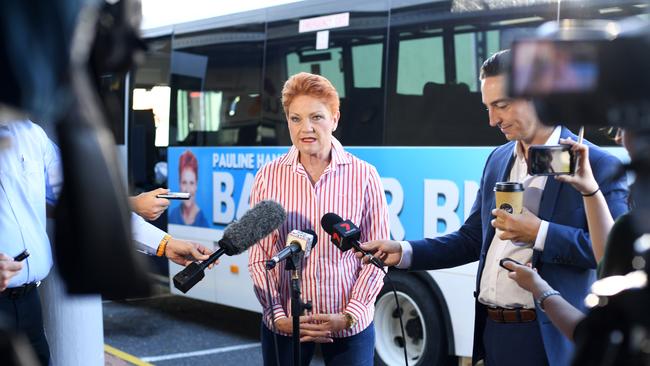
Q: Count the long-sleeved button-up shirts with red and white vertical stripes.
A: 1